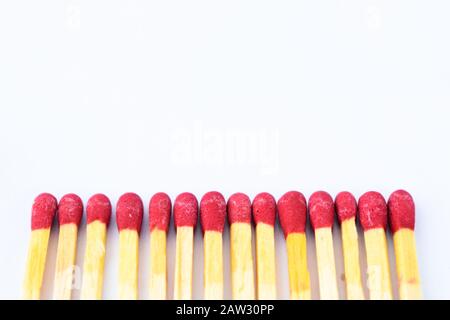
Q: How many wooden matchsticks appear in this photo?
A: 14